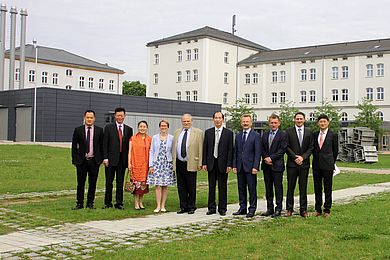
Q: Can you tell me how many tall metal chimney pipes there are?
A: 3